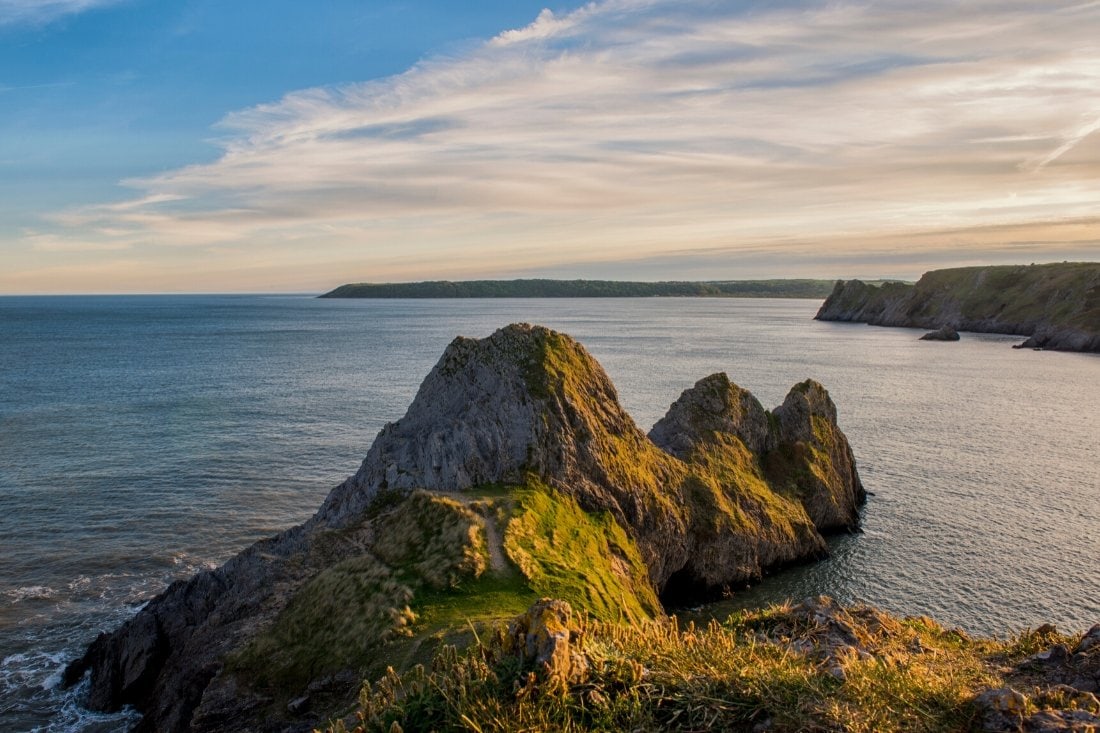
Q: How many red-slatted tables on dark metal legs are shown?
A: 0